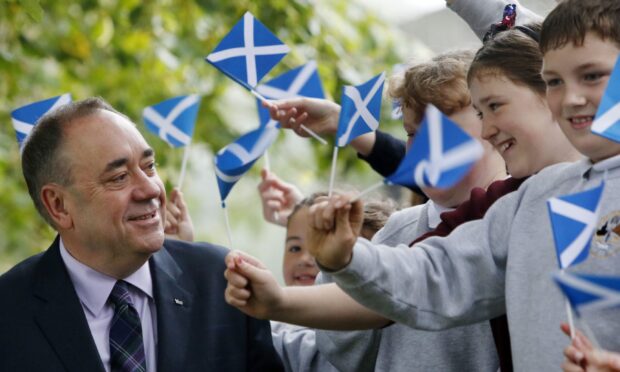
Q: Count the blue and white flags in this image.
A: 10